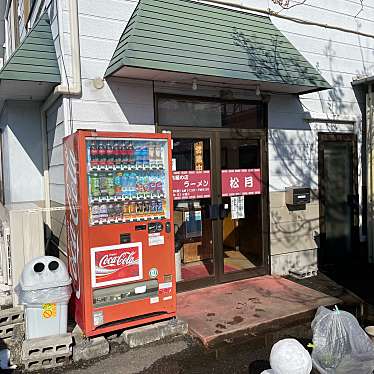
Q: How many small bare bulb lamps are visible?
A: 2